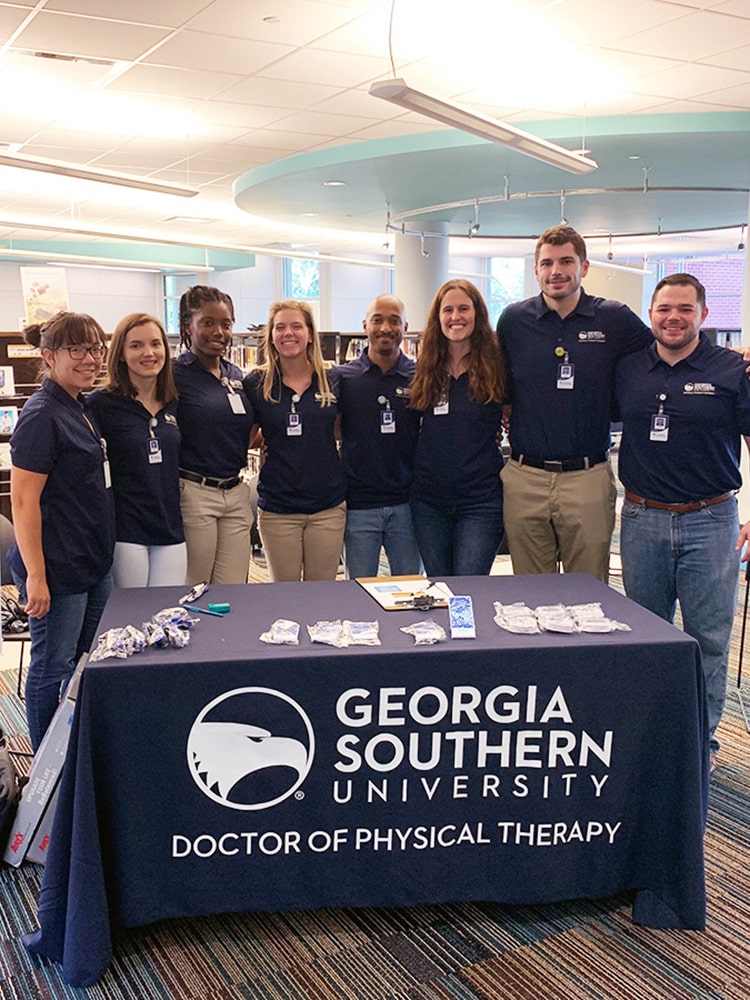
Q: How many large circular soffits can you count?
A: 1